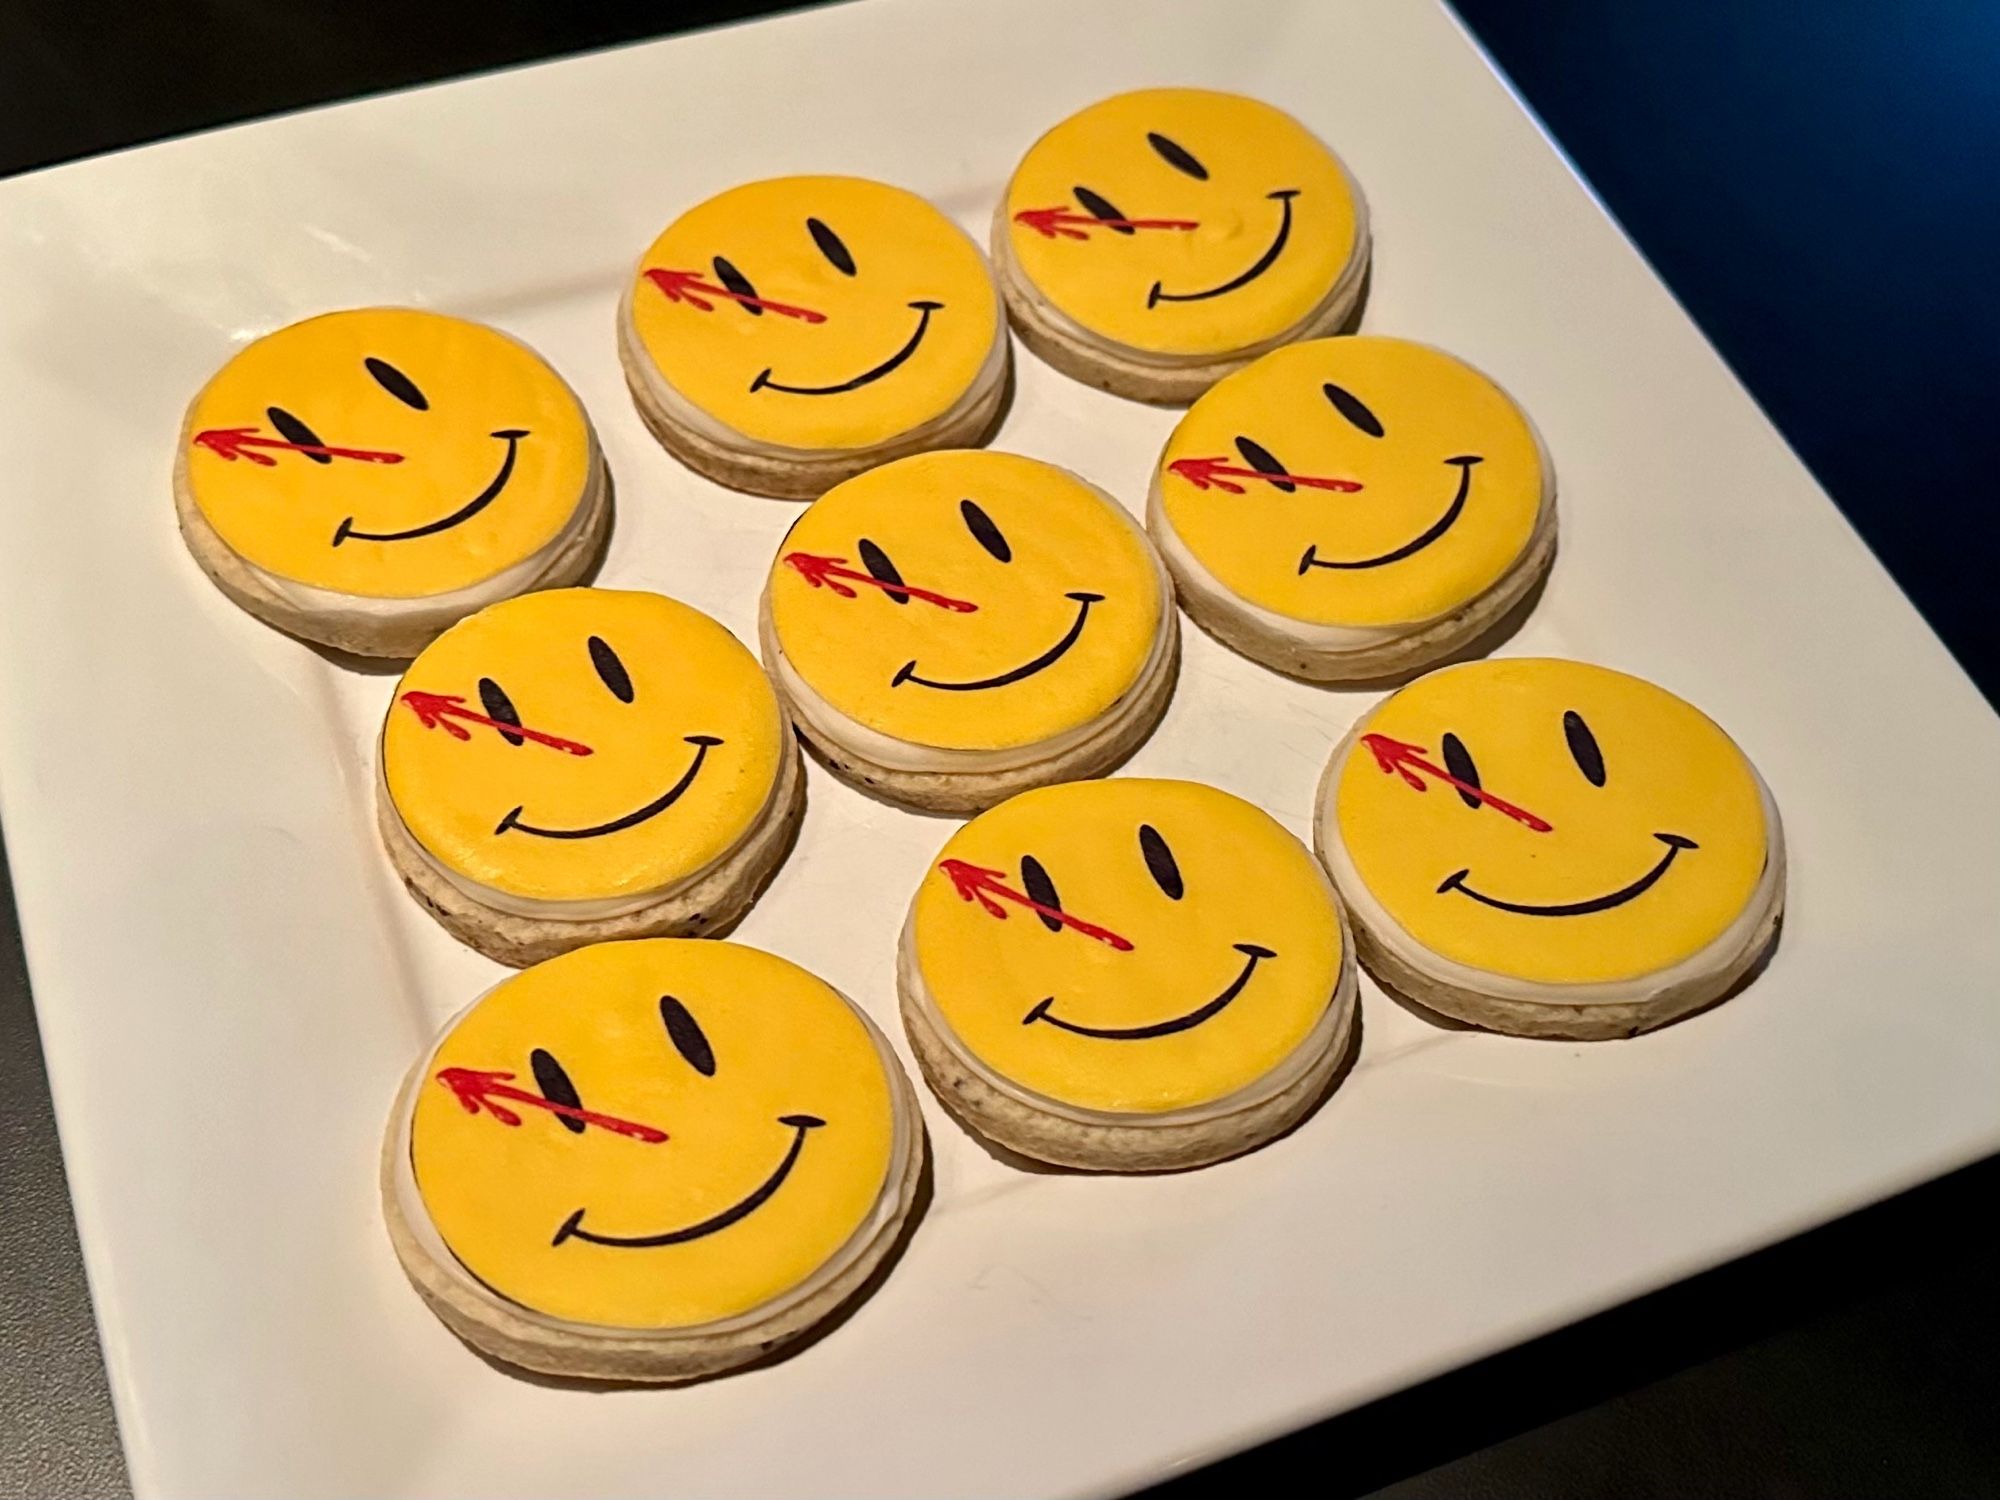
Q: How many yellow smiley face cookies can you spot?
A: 9